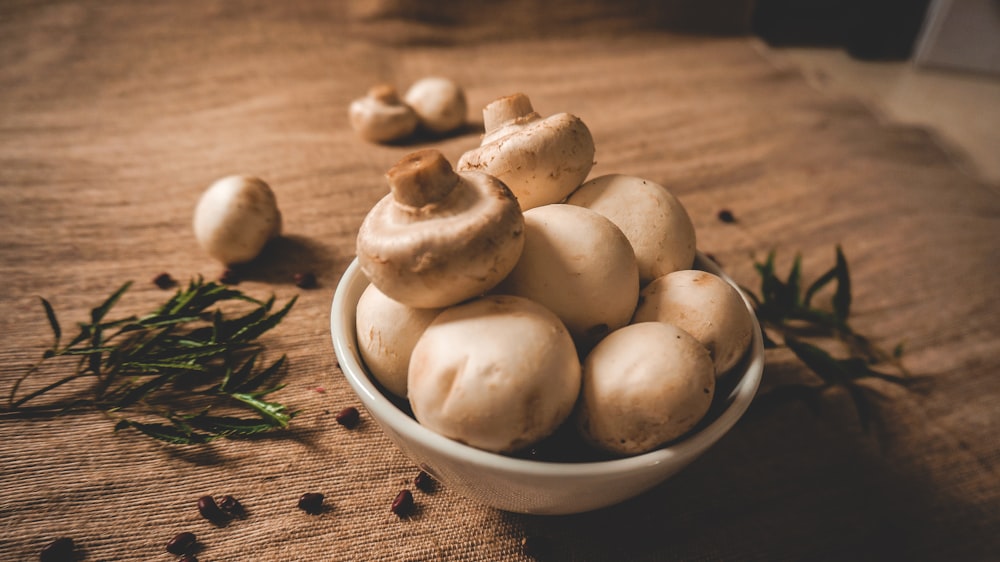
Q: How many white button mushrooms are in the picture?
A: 11